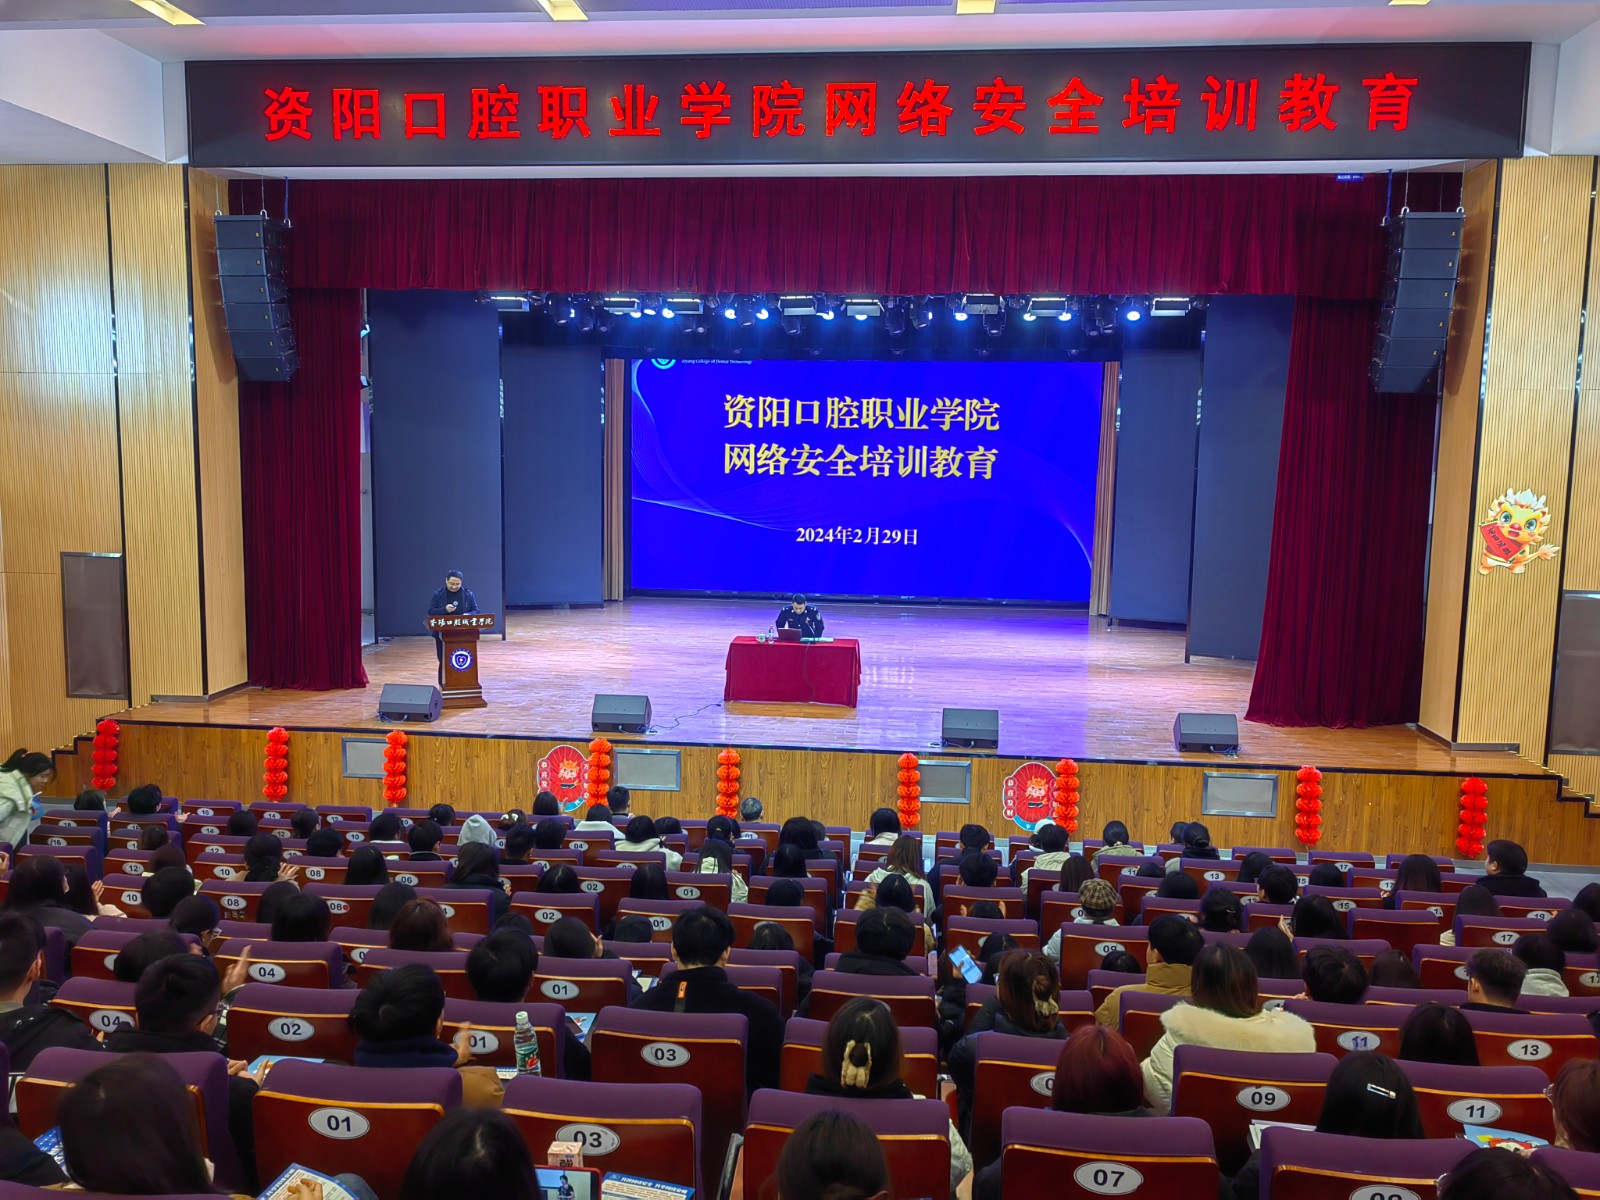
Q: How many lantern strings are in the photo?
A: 9